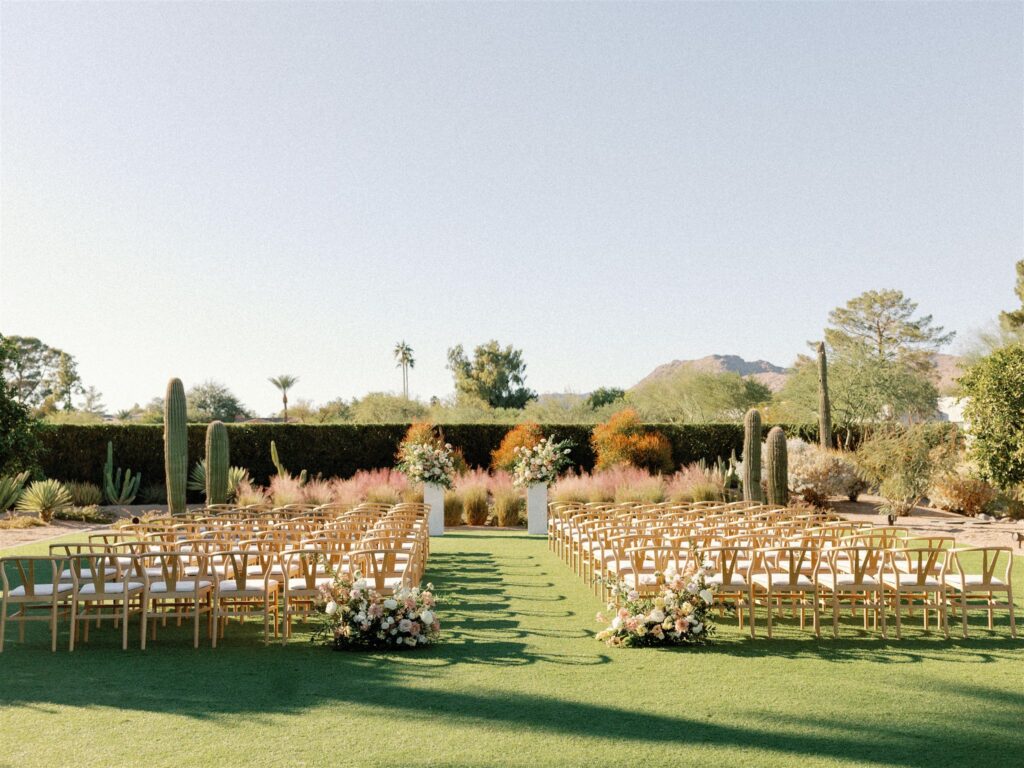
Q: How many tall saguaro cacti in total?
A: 5